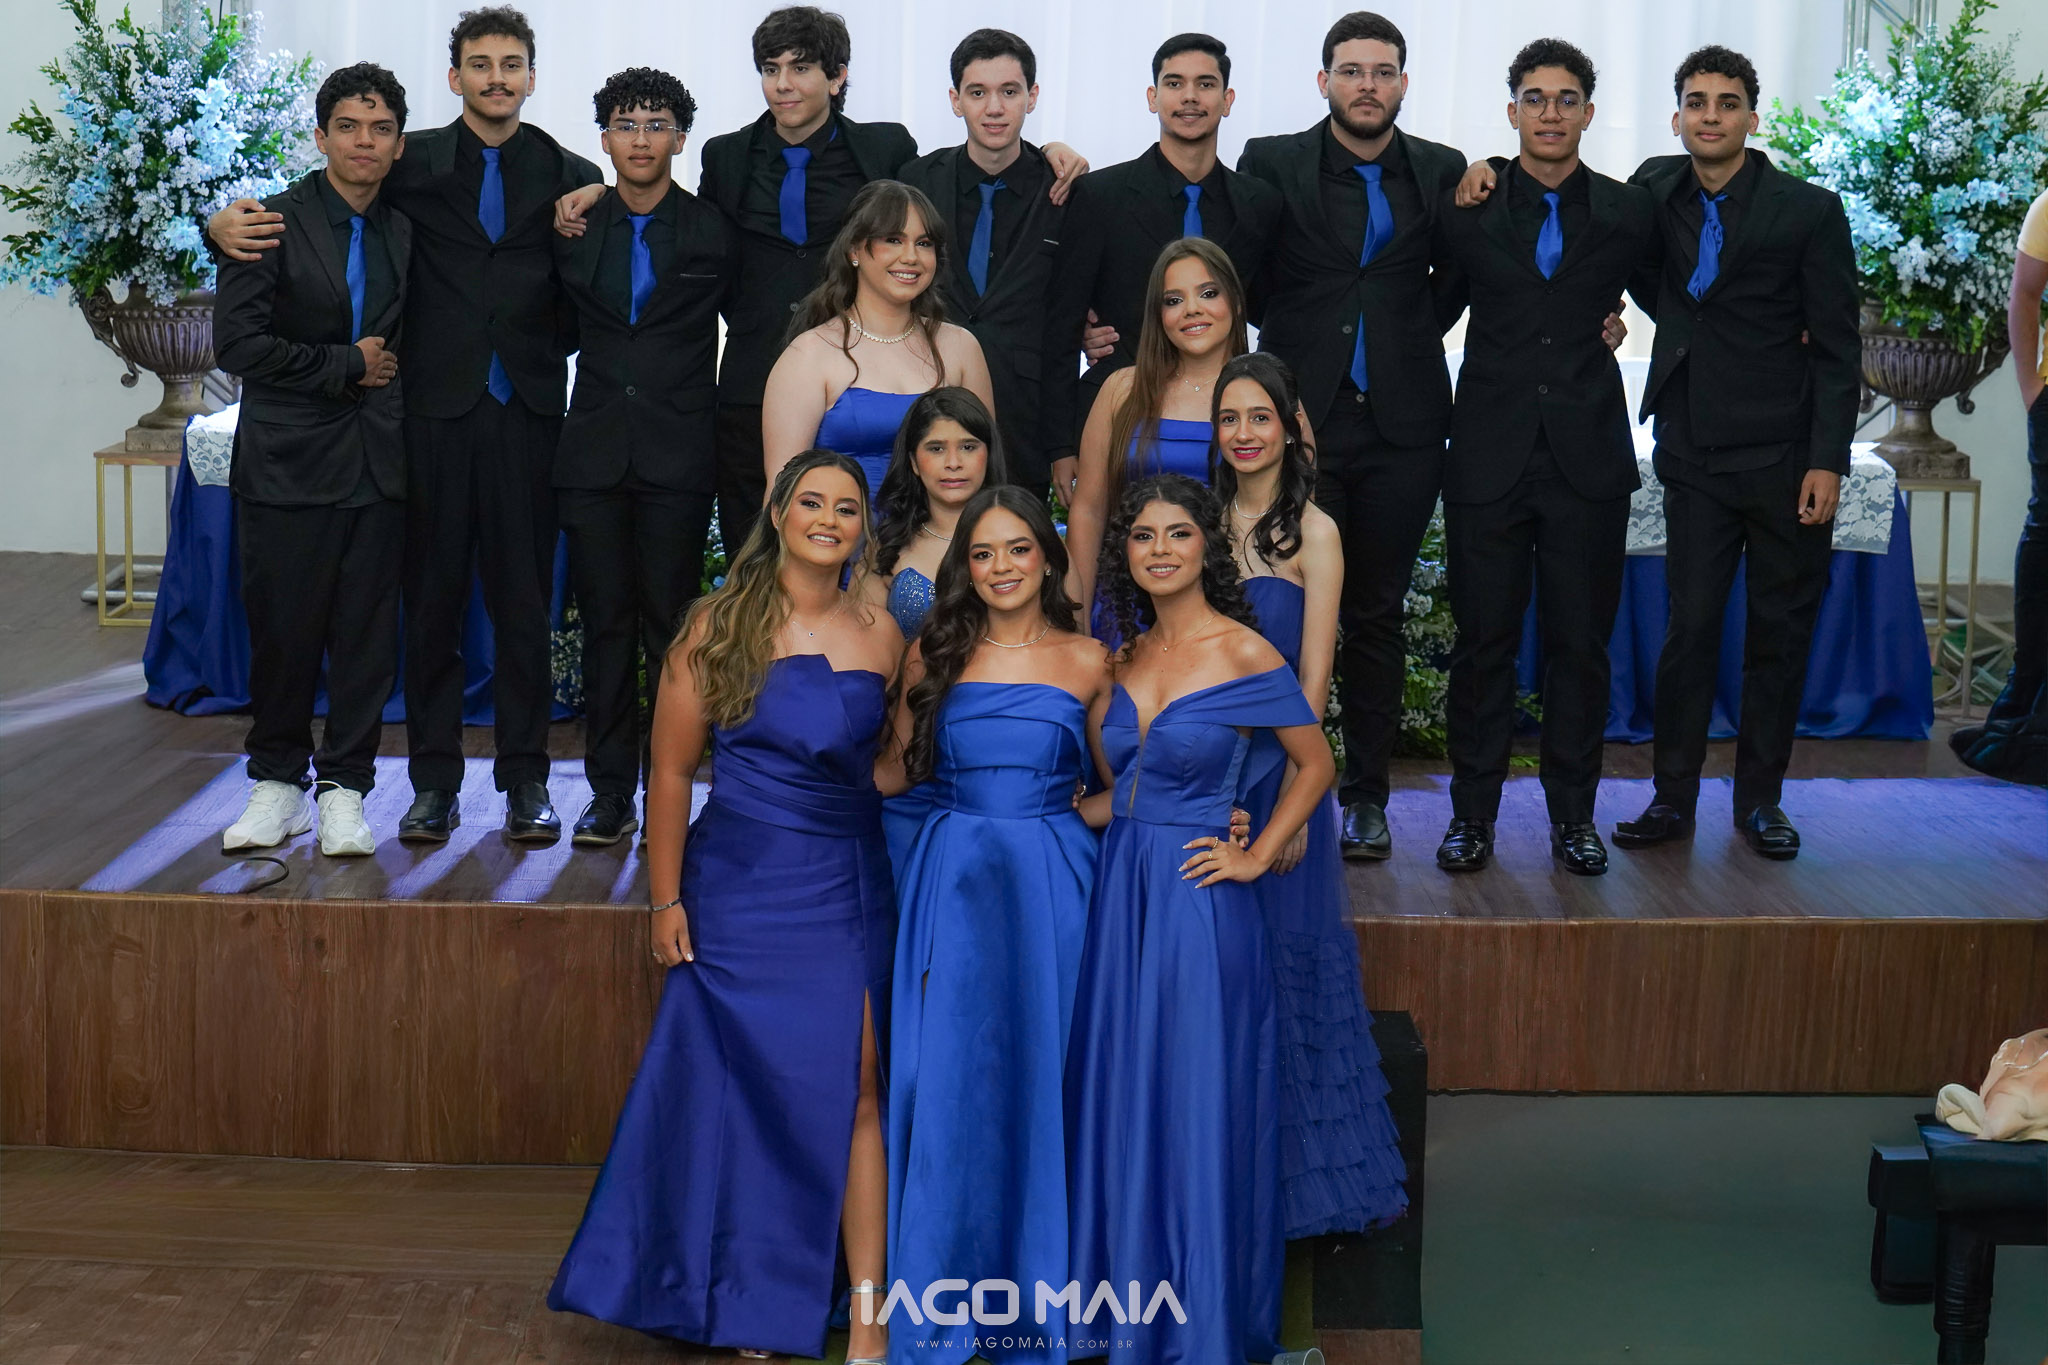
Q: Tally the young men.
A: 9